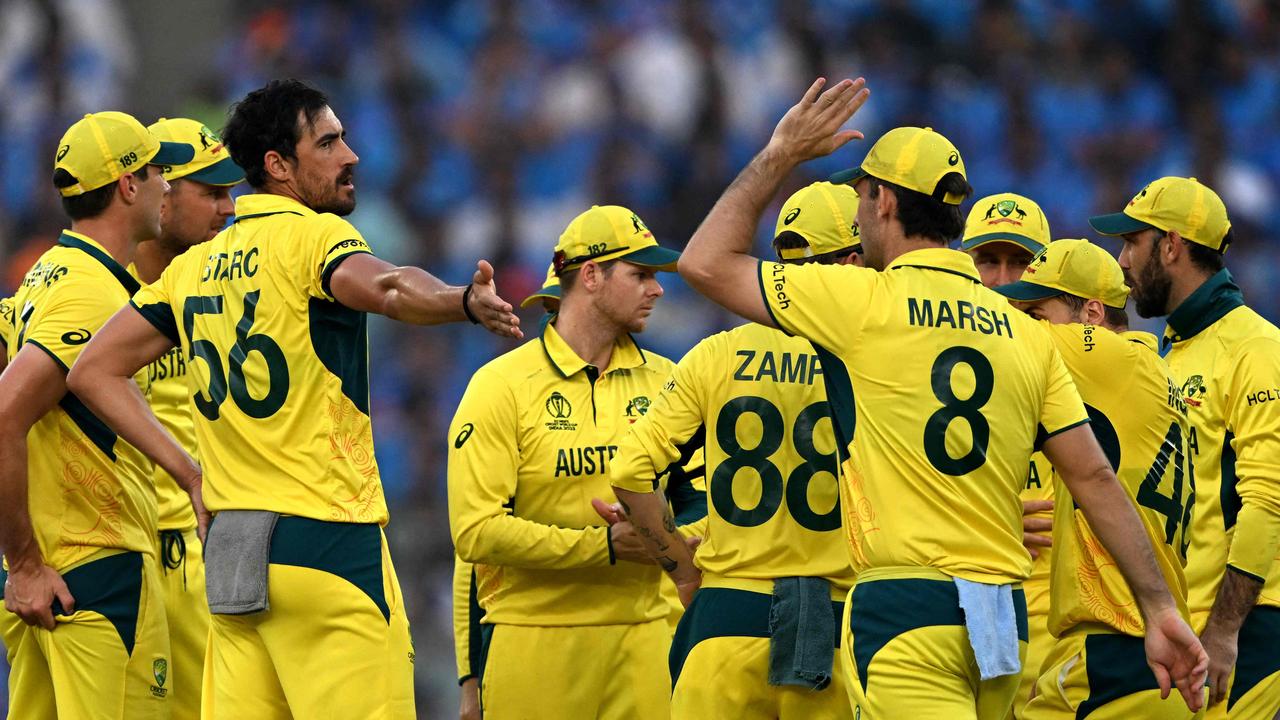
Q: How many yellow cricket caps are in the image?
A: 9